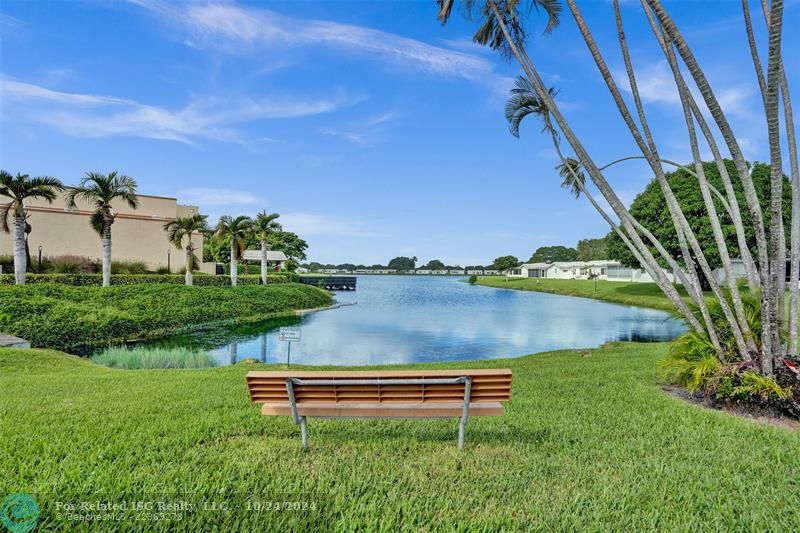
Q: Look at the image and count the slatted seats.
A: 1